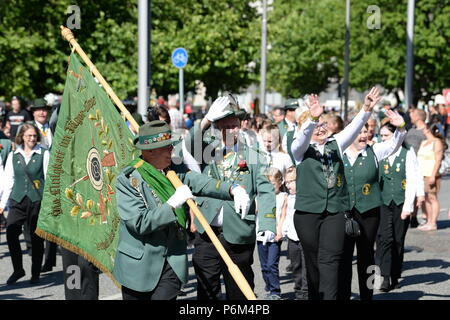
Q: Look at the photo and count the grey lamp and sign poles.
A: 5